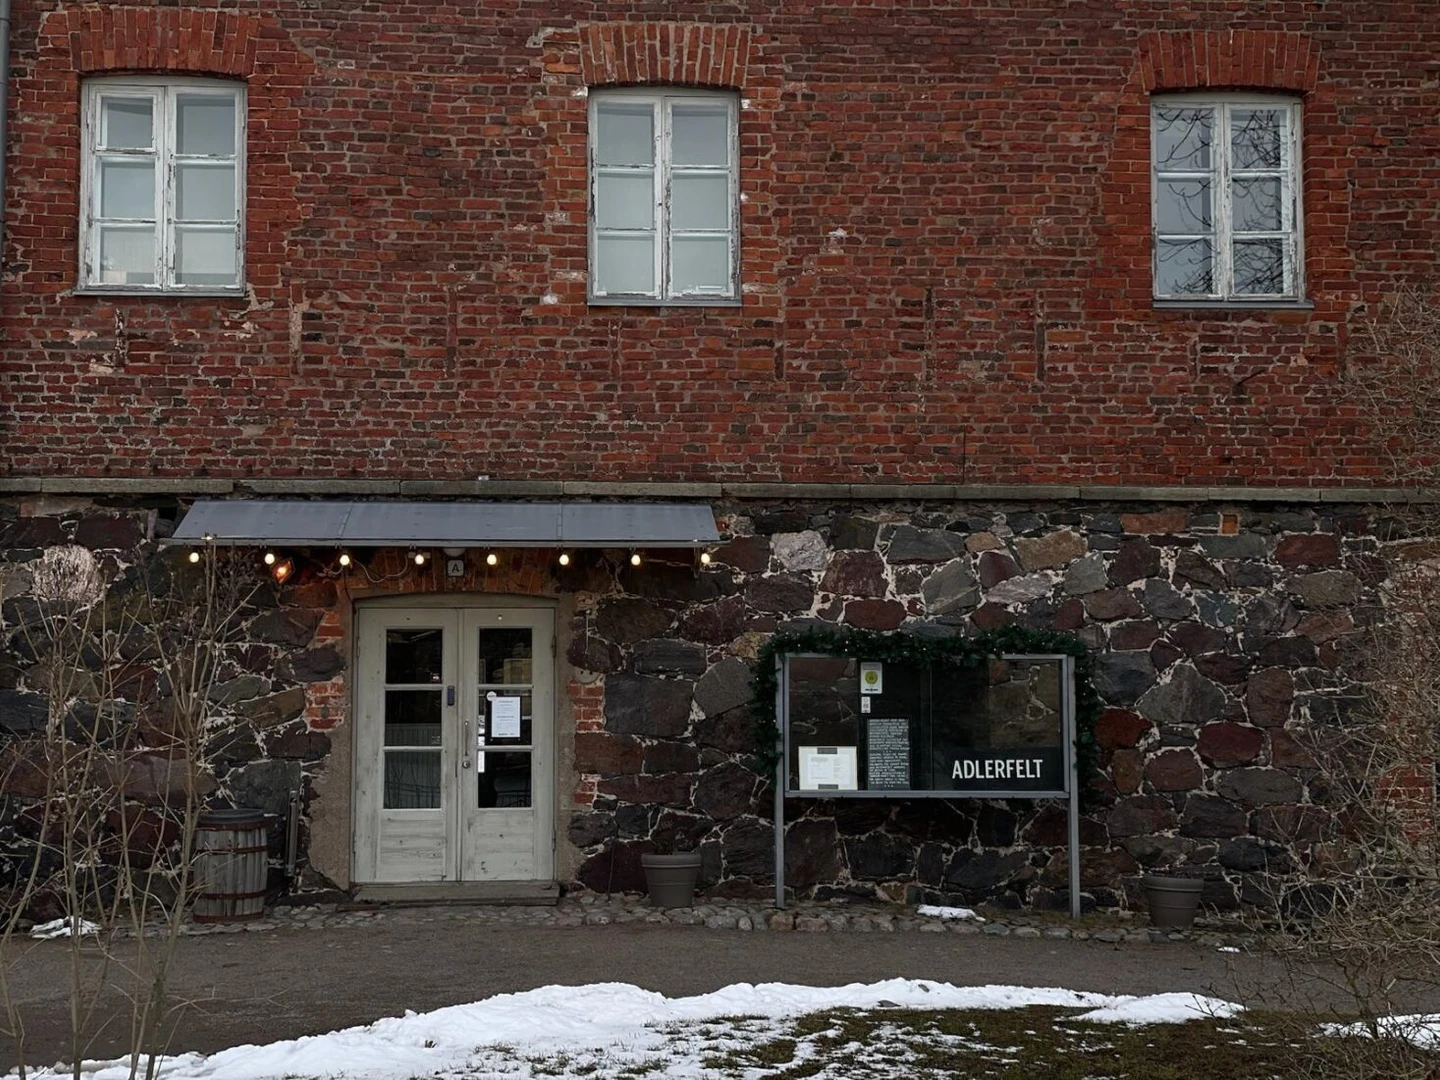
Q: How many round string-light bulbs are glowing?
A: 8